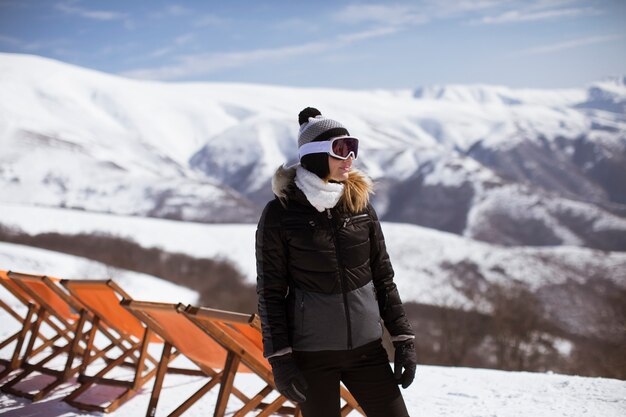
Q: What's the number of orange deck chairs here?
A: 5